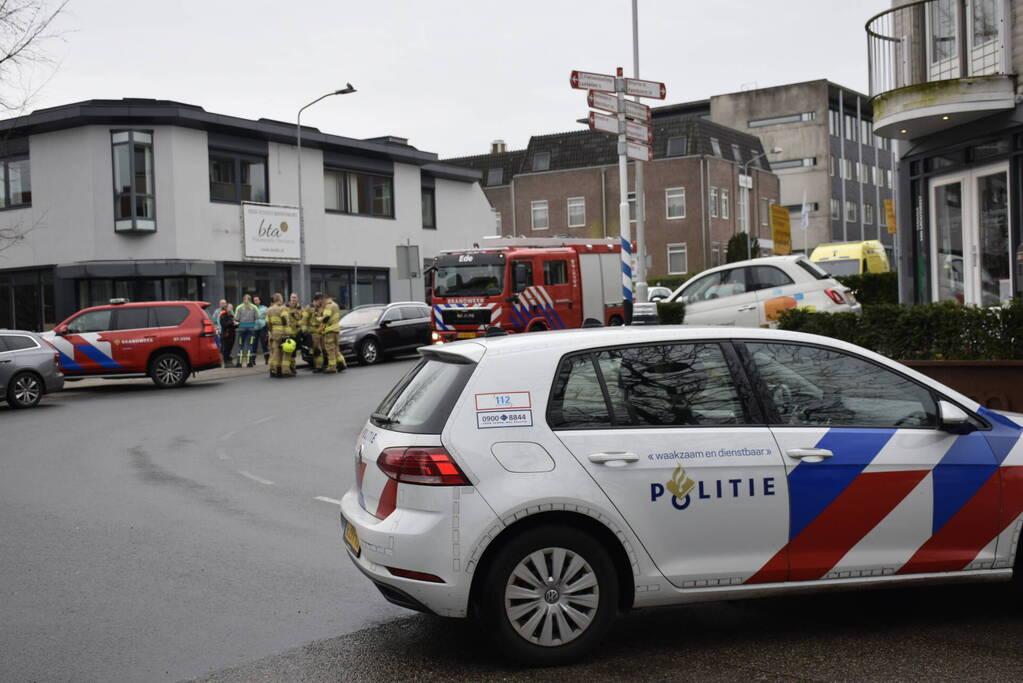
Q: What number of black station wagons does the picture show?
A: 1